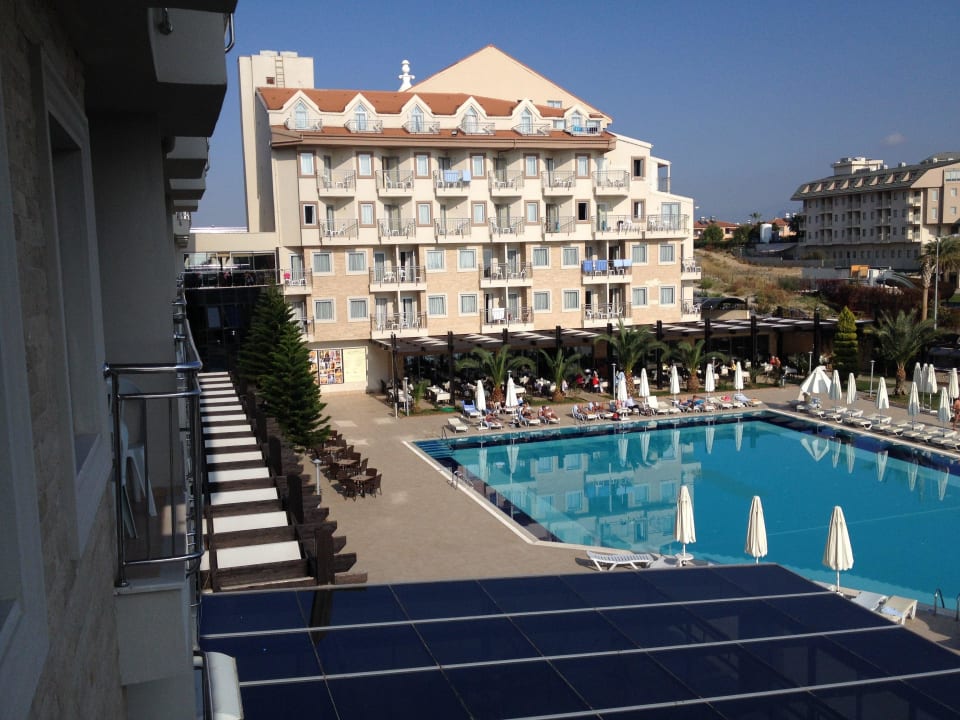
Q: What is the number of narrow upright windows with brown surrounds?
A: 14